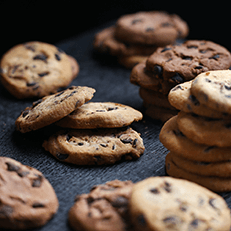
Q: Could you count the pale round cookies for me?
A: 11